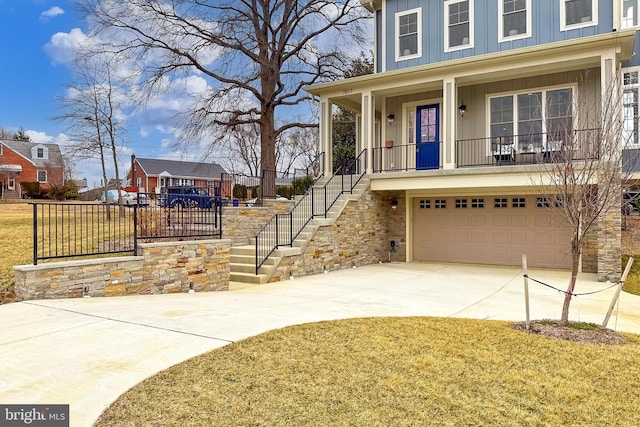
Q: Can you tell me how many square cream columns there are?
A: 4